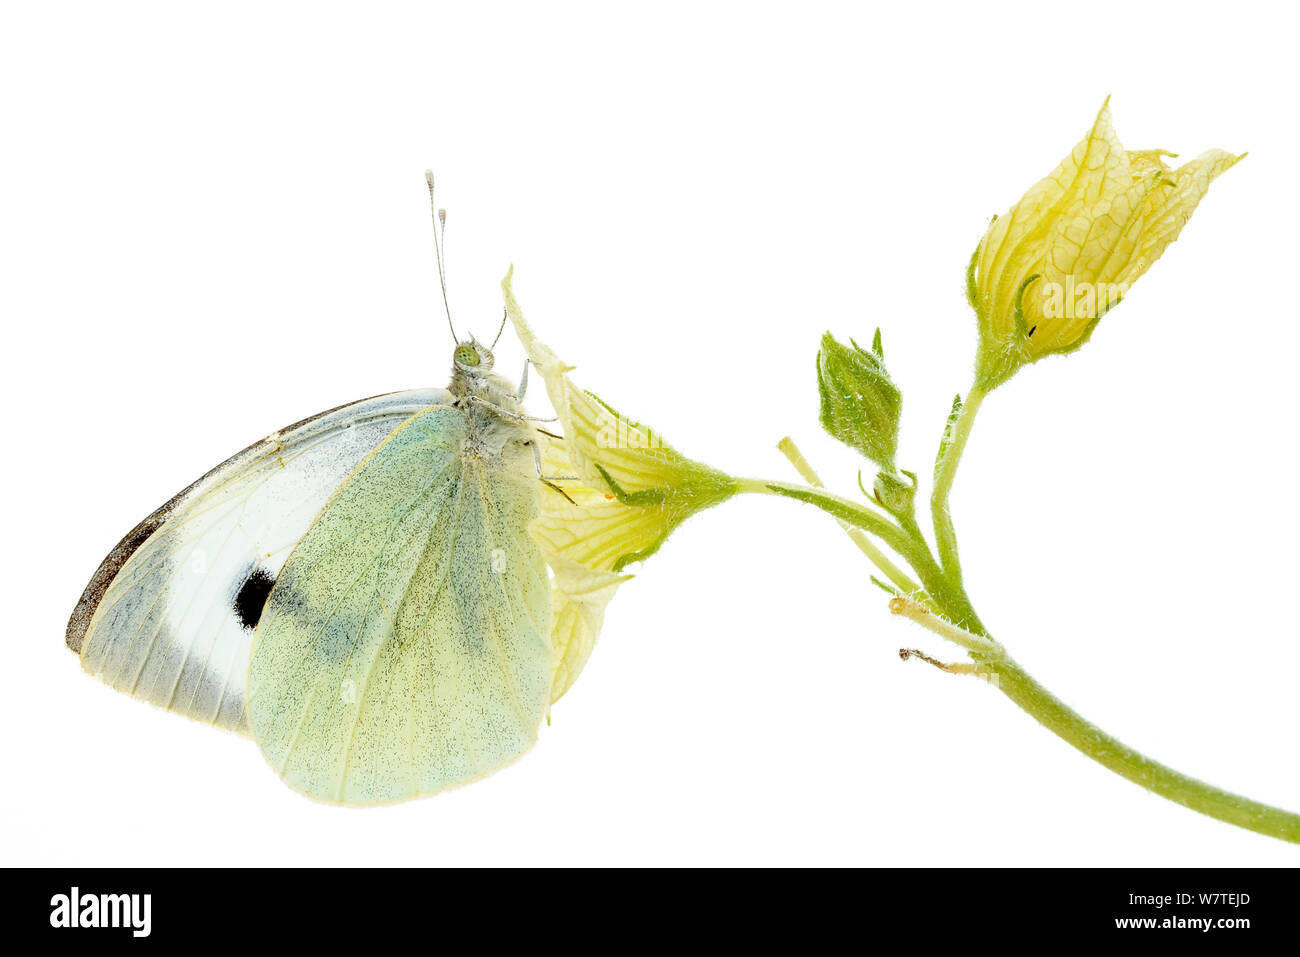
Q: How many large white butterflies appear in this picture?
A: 1